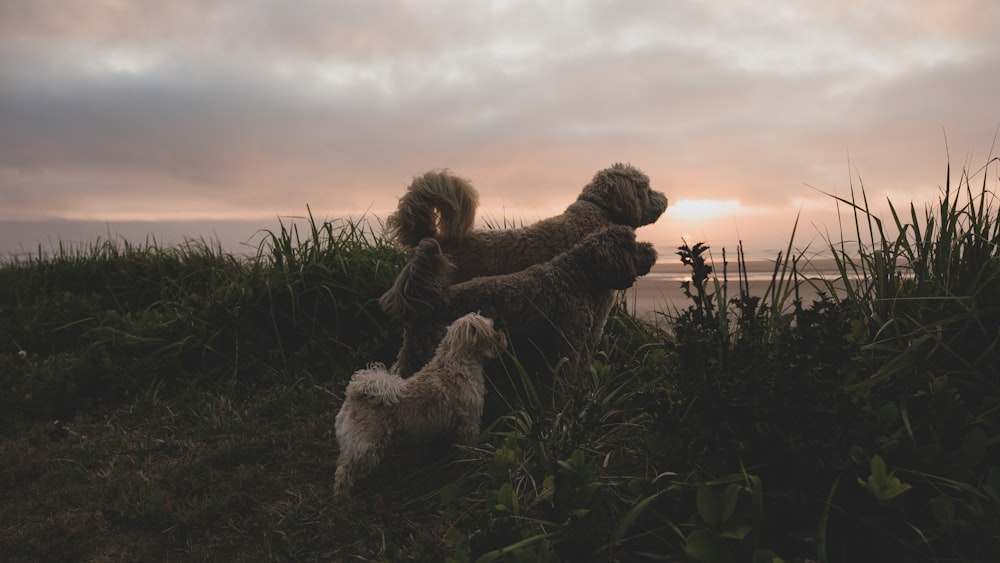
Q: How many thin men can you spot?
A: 0